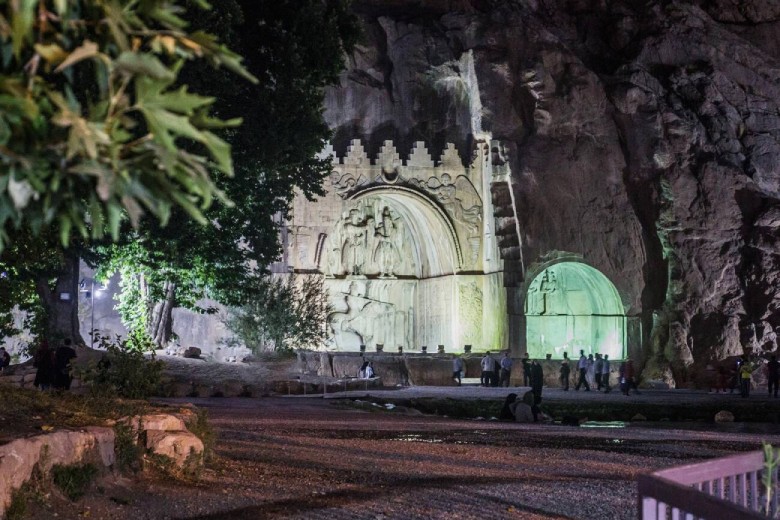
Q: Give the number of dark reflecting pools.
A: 1